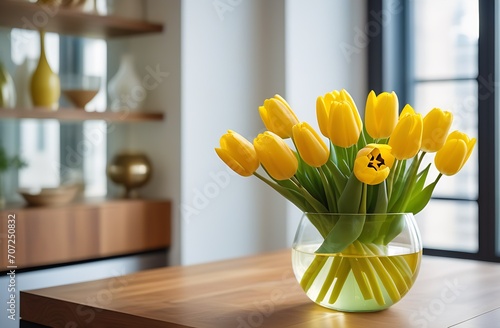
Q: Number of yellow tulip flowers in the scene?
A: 11